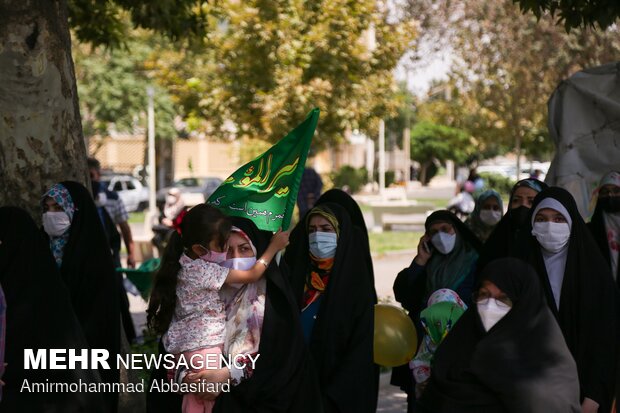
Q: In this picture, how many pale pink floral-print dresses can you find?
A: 1